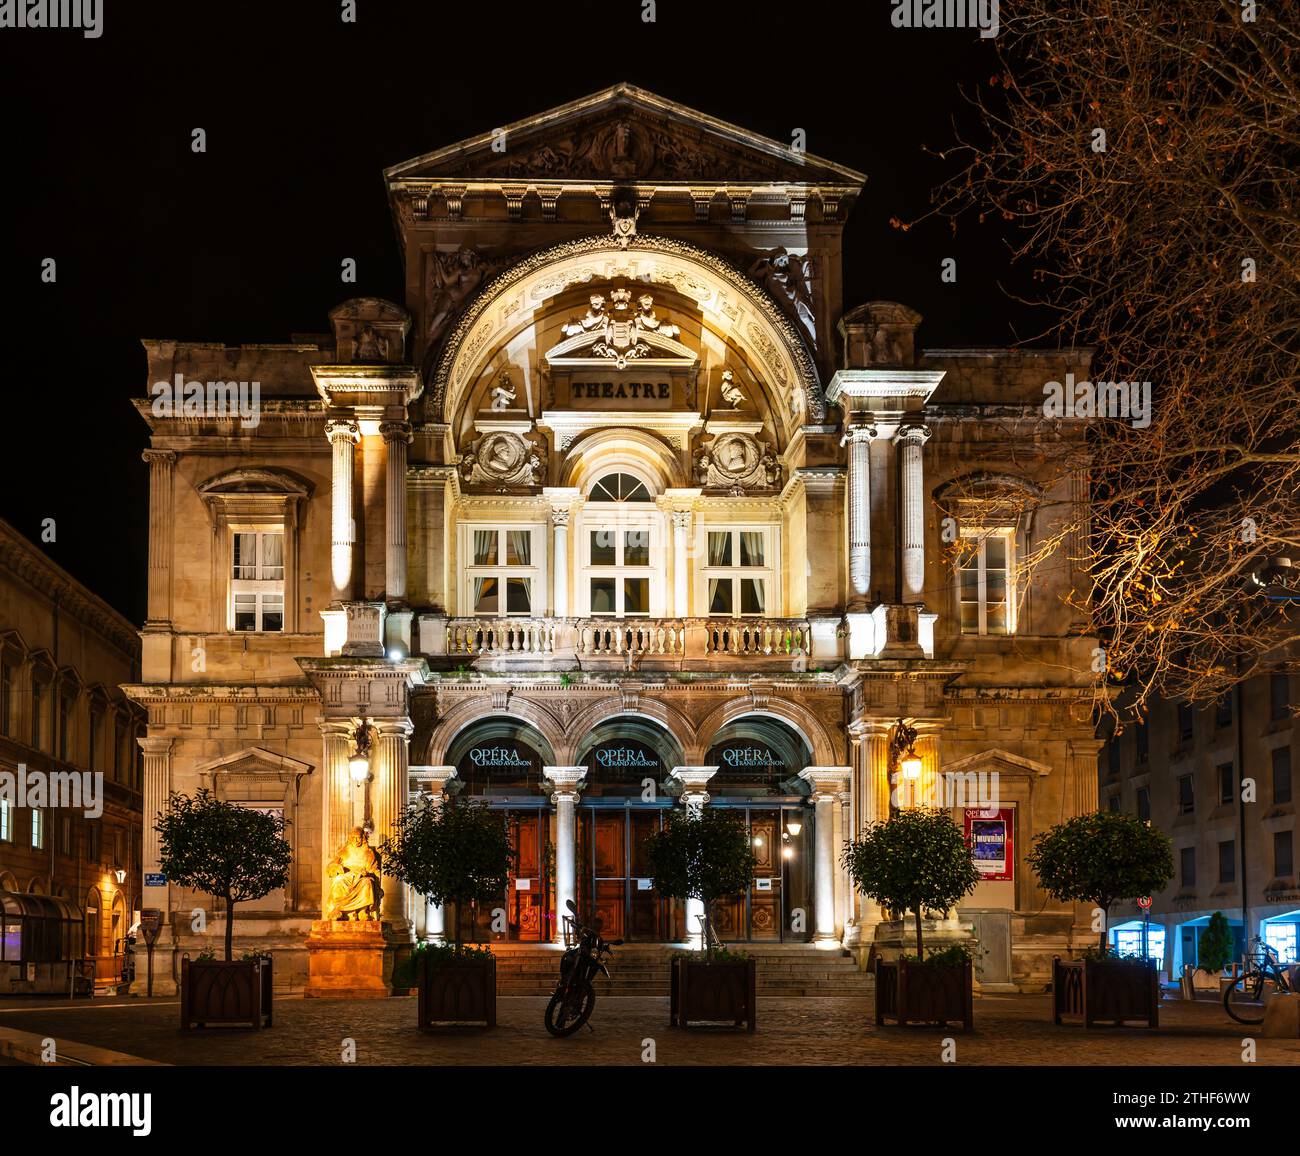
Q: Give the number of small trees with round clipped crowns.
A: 5